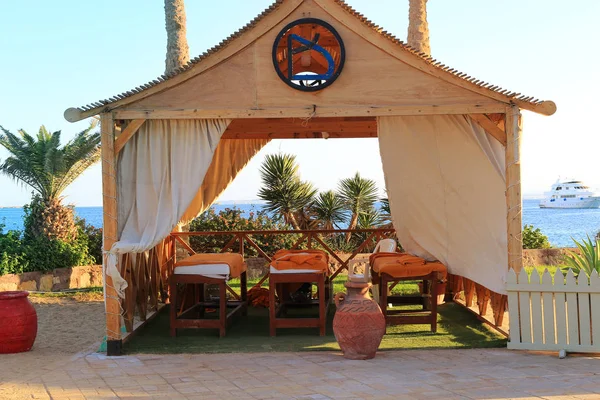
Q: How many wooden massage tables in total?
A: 3